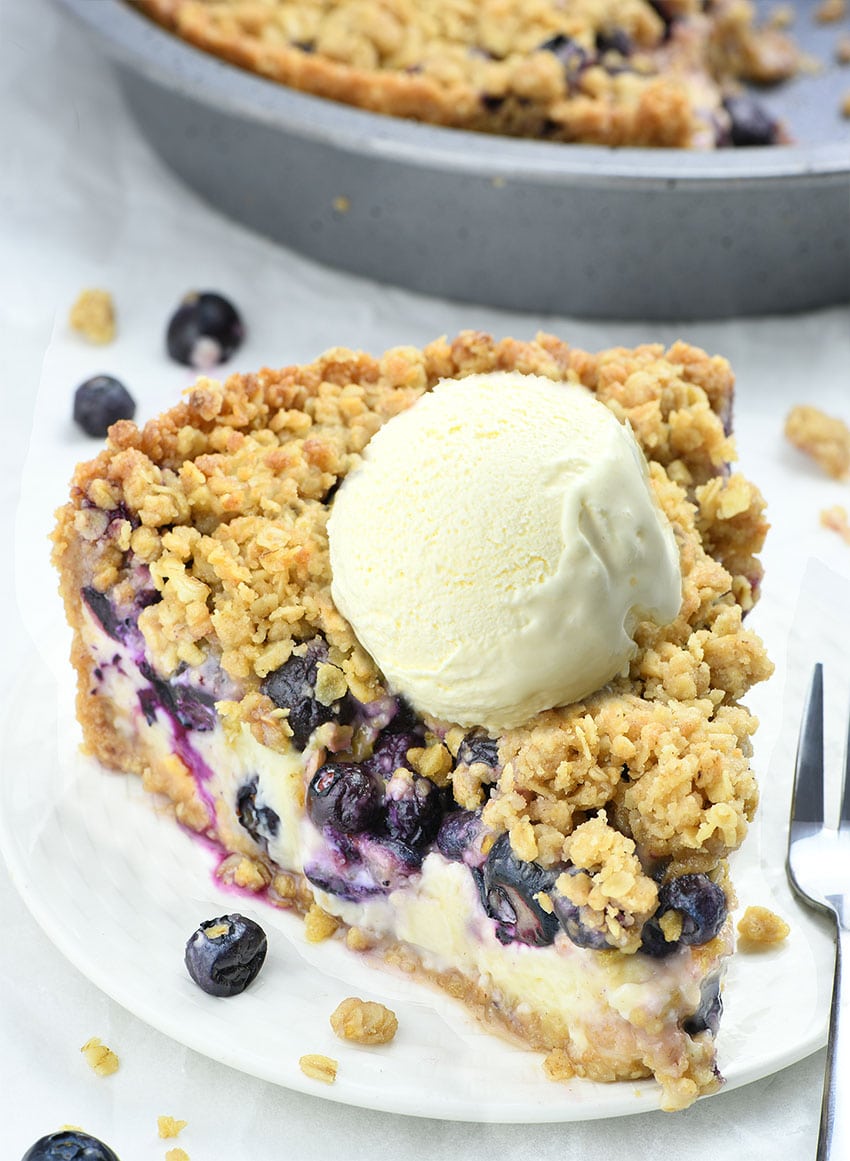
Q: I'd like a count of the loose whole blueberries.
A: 4